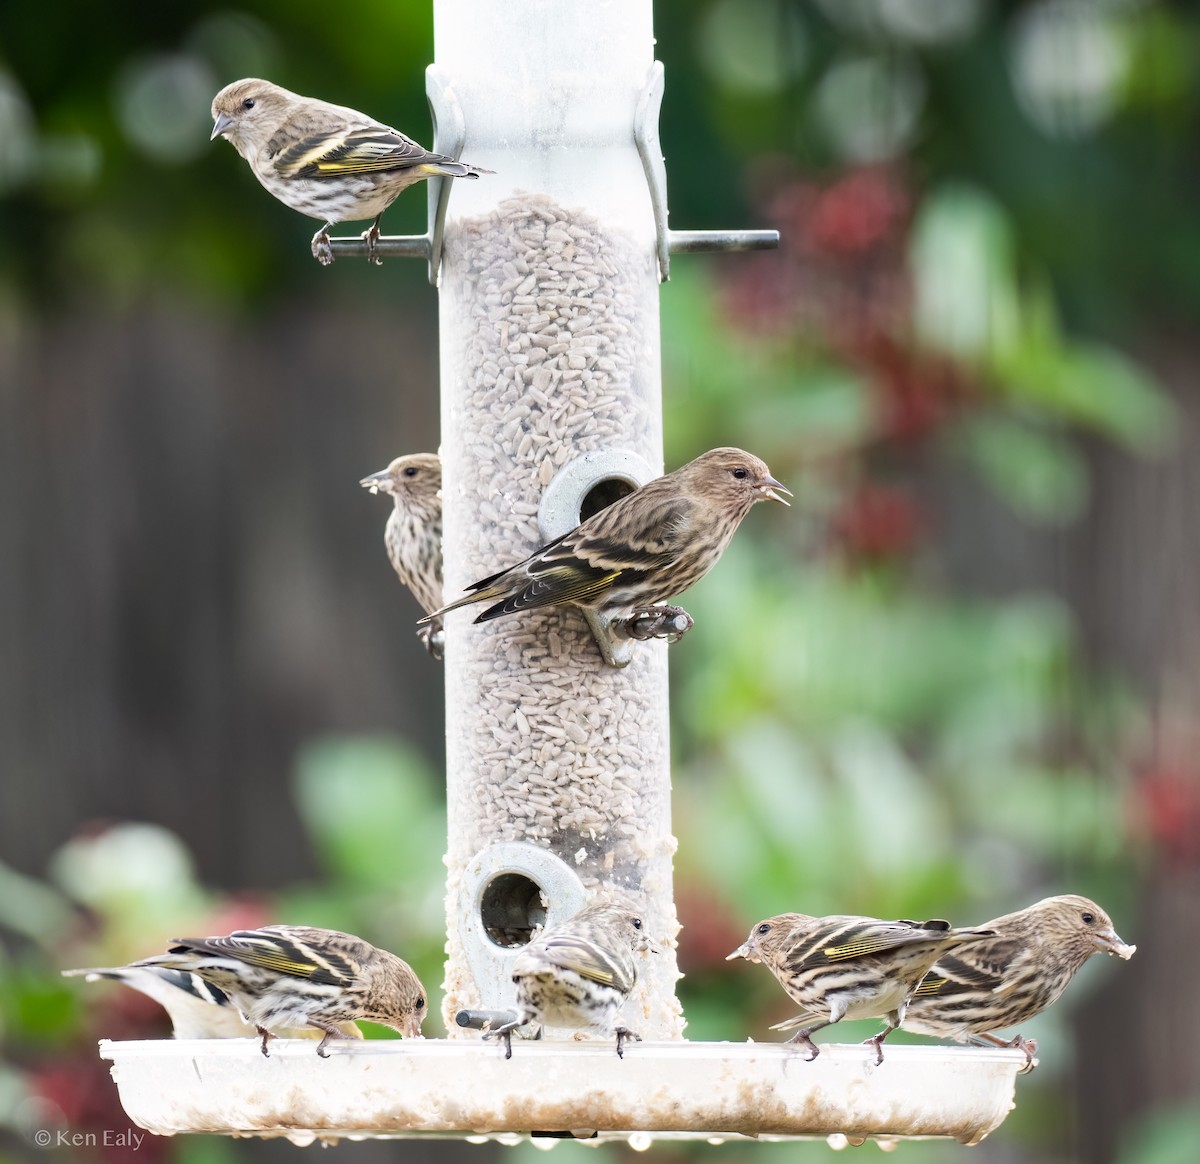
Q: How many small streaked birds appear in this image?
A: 7